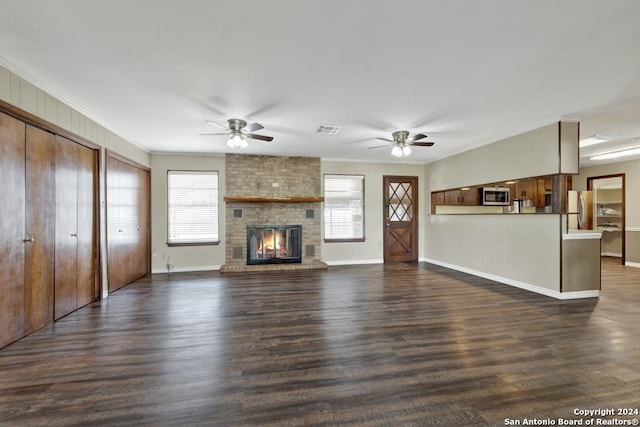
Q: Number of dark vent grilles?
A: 4